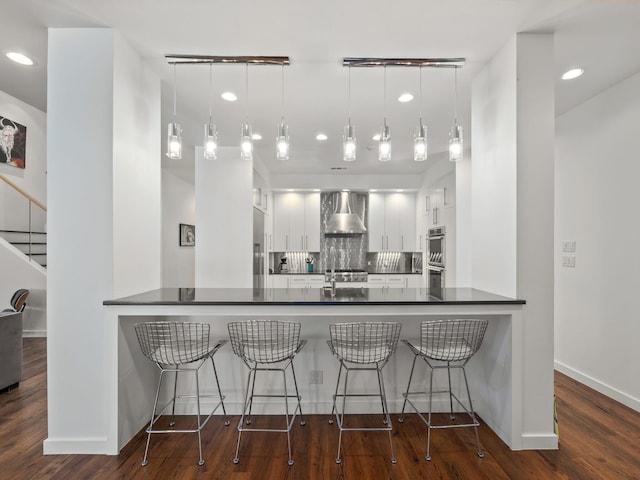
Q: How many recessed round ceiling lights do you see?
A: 7